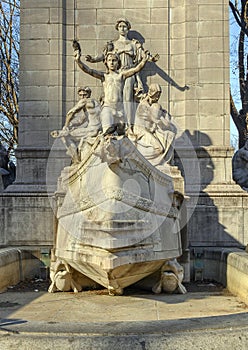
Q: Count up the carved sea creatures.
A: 2